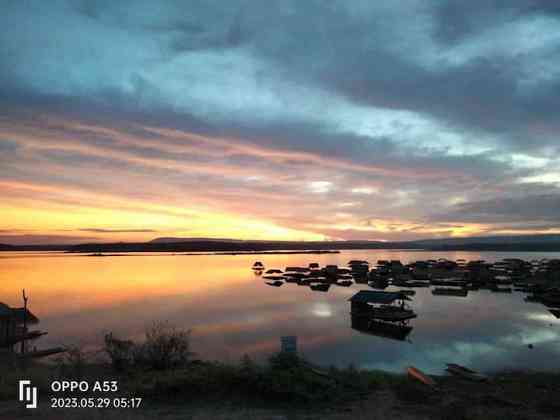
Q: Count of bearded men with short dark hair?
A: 0